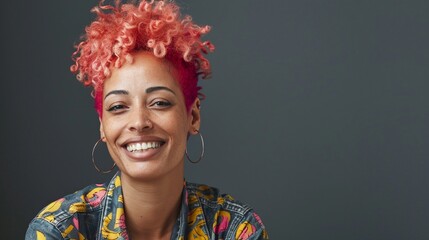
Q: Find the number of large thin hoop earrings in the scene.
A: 2